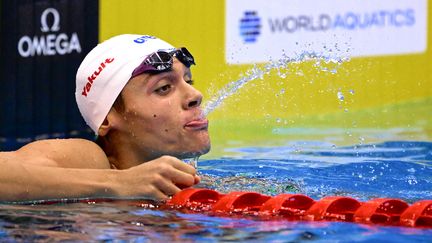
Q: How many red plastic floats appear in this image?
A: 6